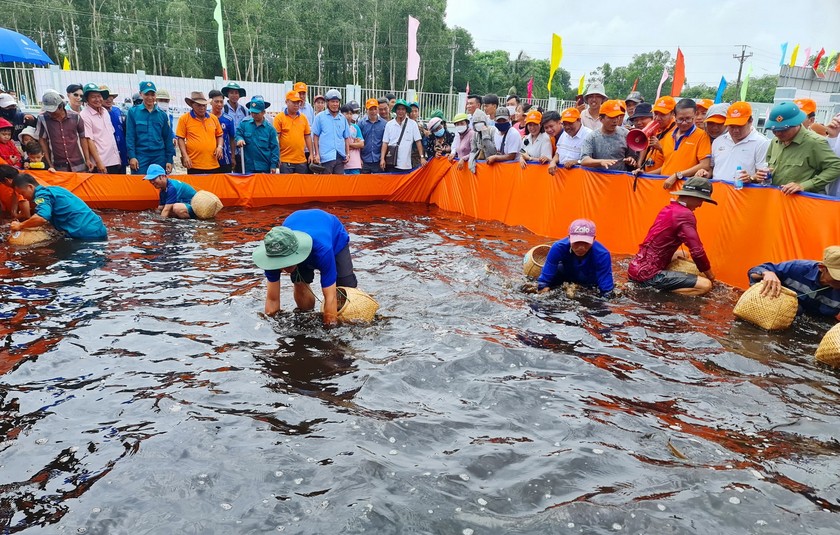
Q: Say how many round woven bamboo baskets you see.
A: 7